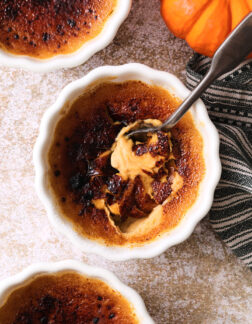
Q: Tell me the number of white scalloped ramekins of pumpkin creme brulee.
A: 3